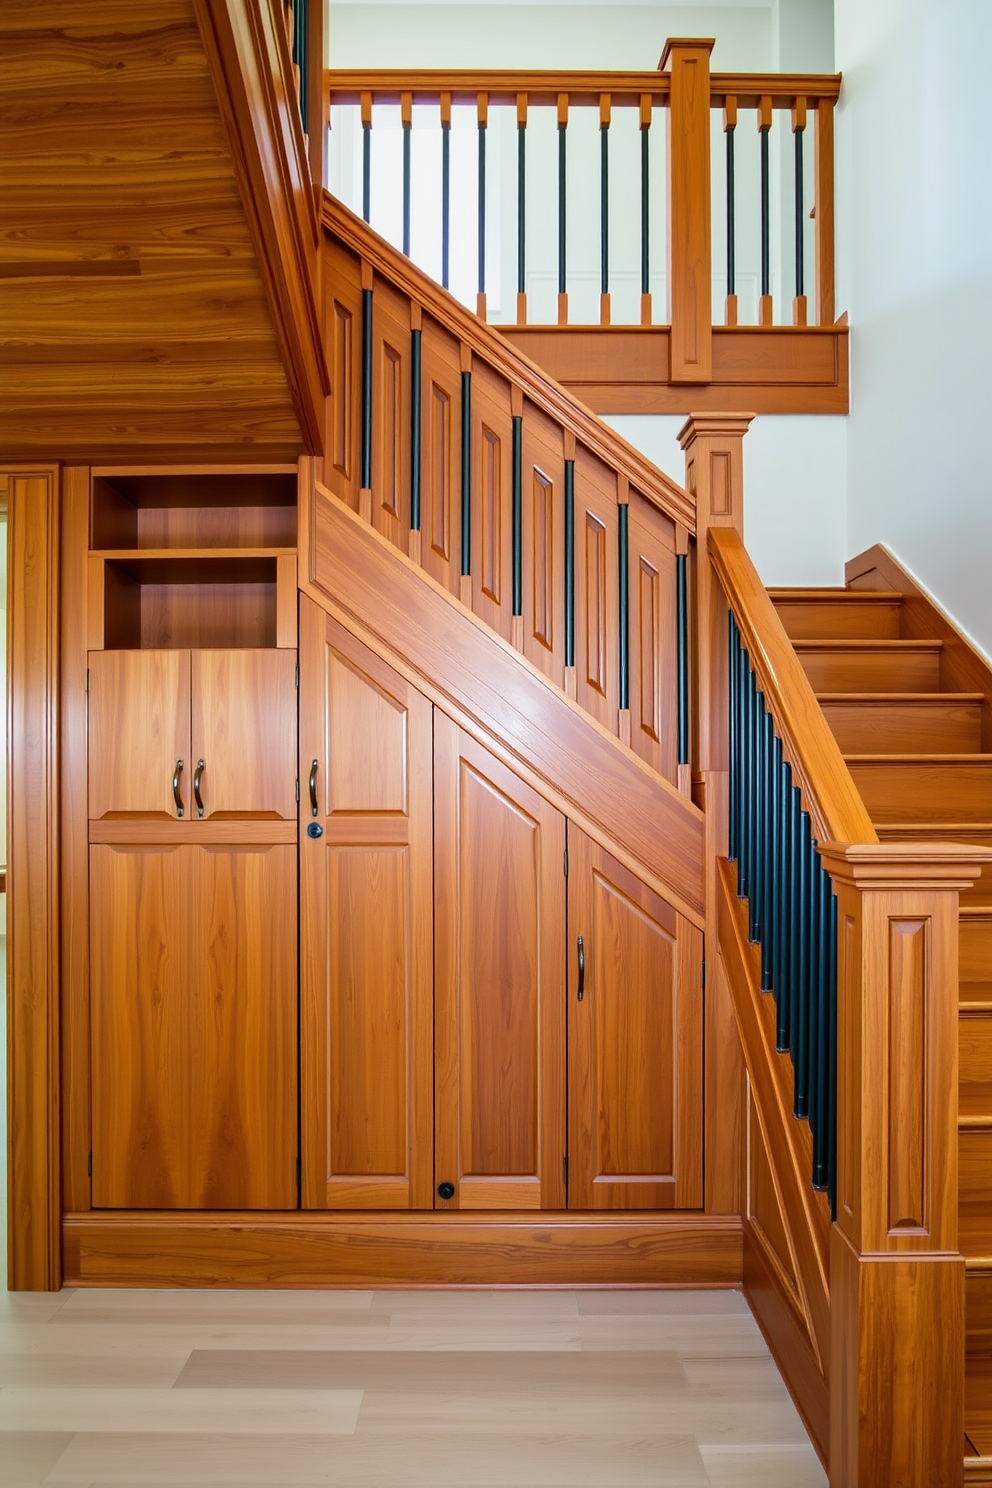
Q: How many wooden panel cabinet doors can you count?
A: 6